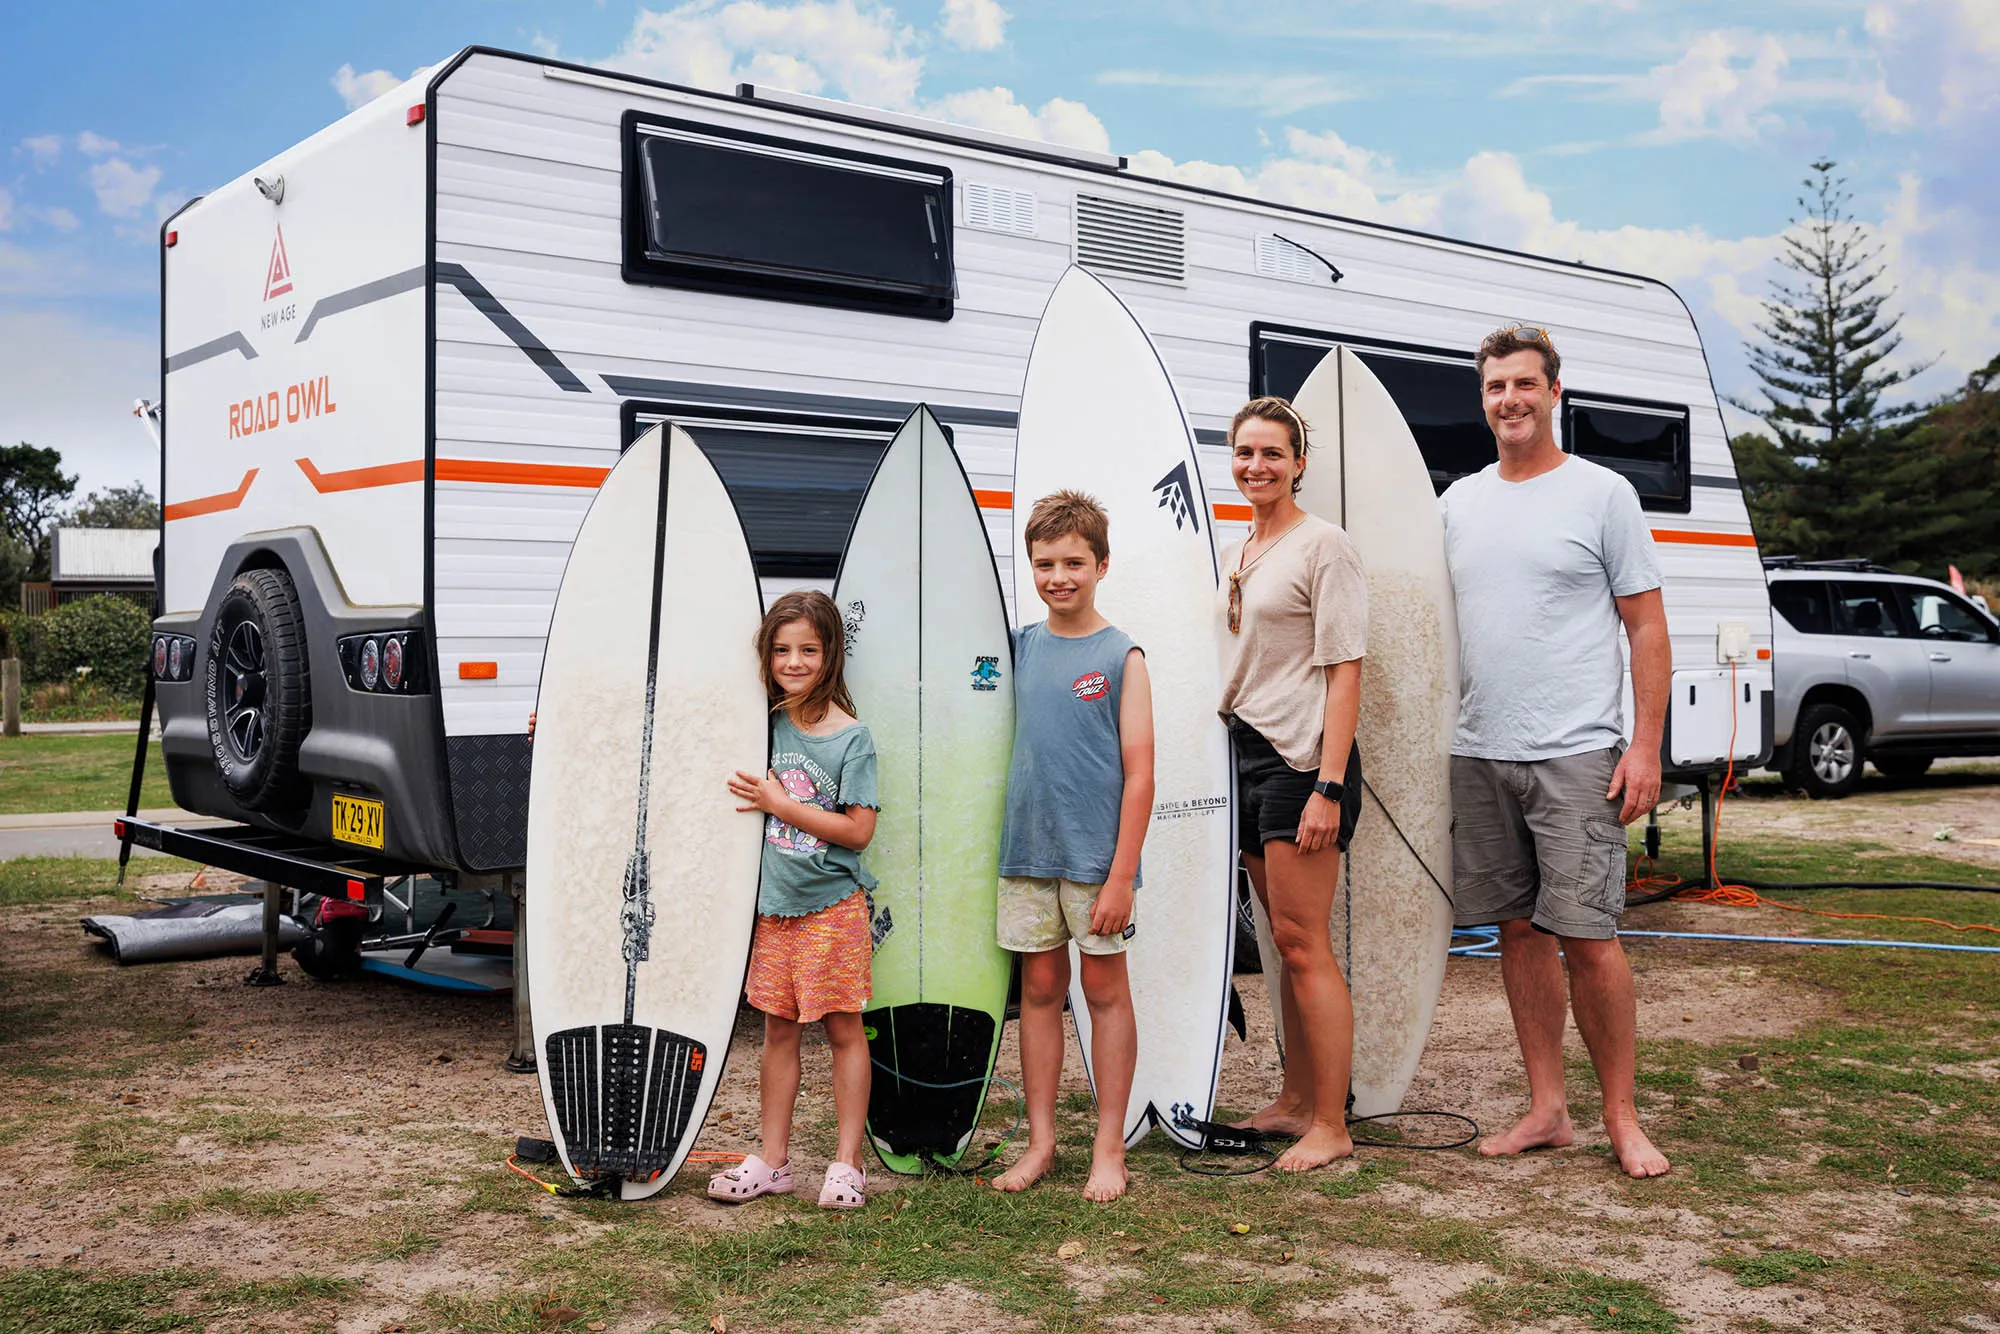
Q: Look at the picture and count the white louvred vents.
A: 3